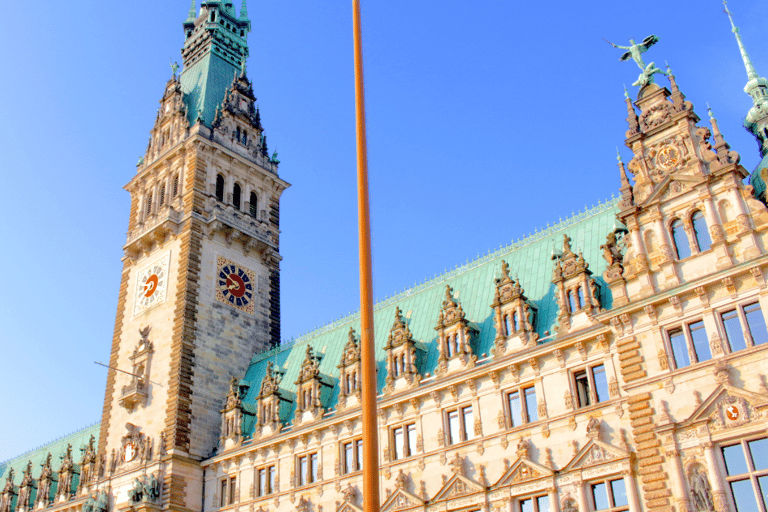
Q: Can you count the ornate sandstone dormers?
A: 13